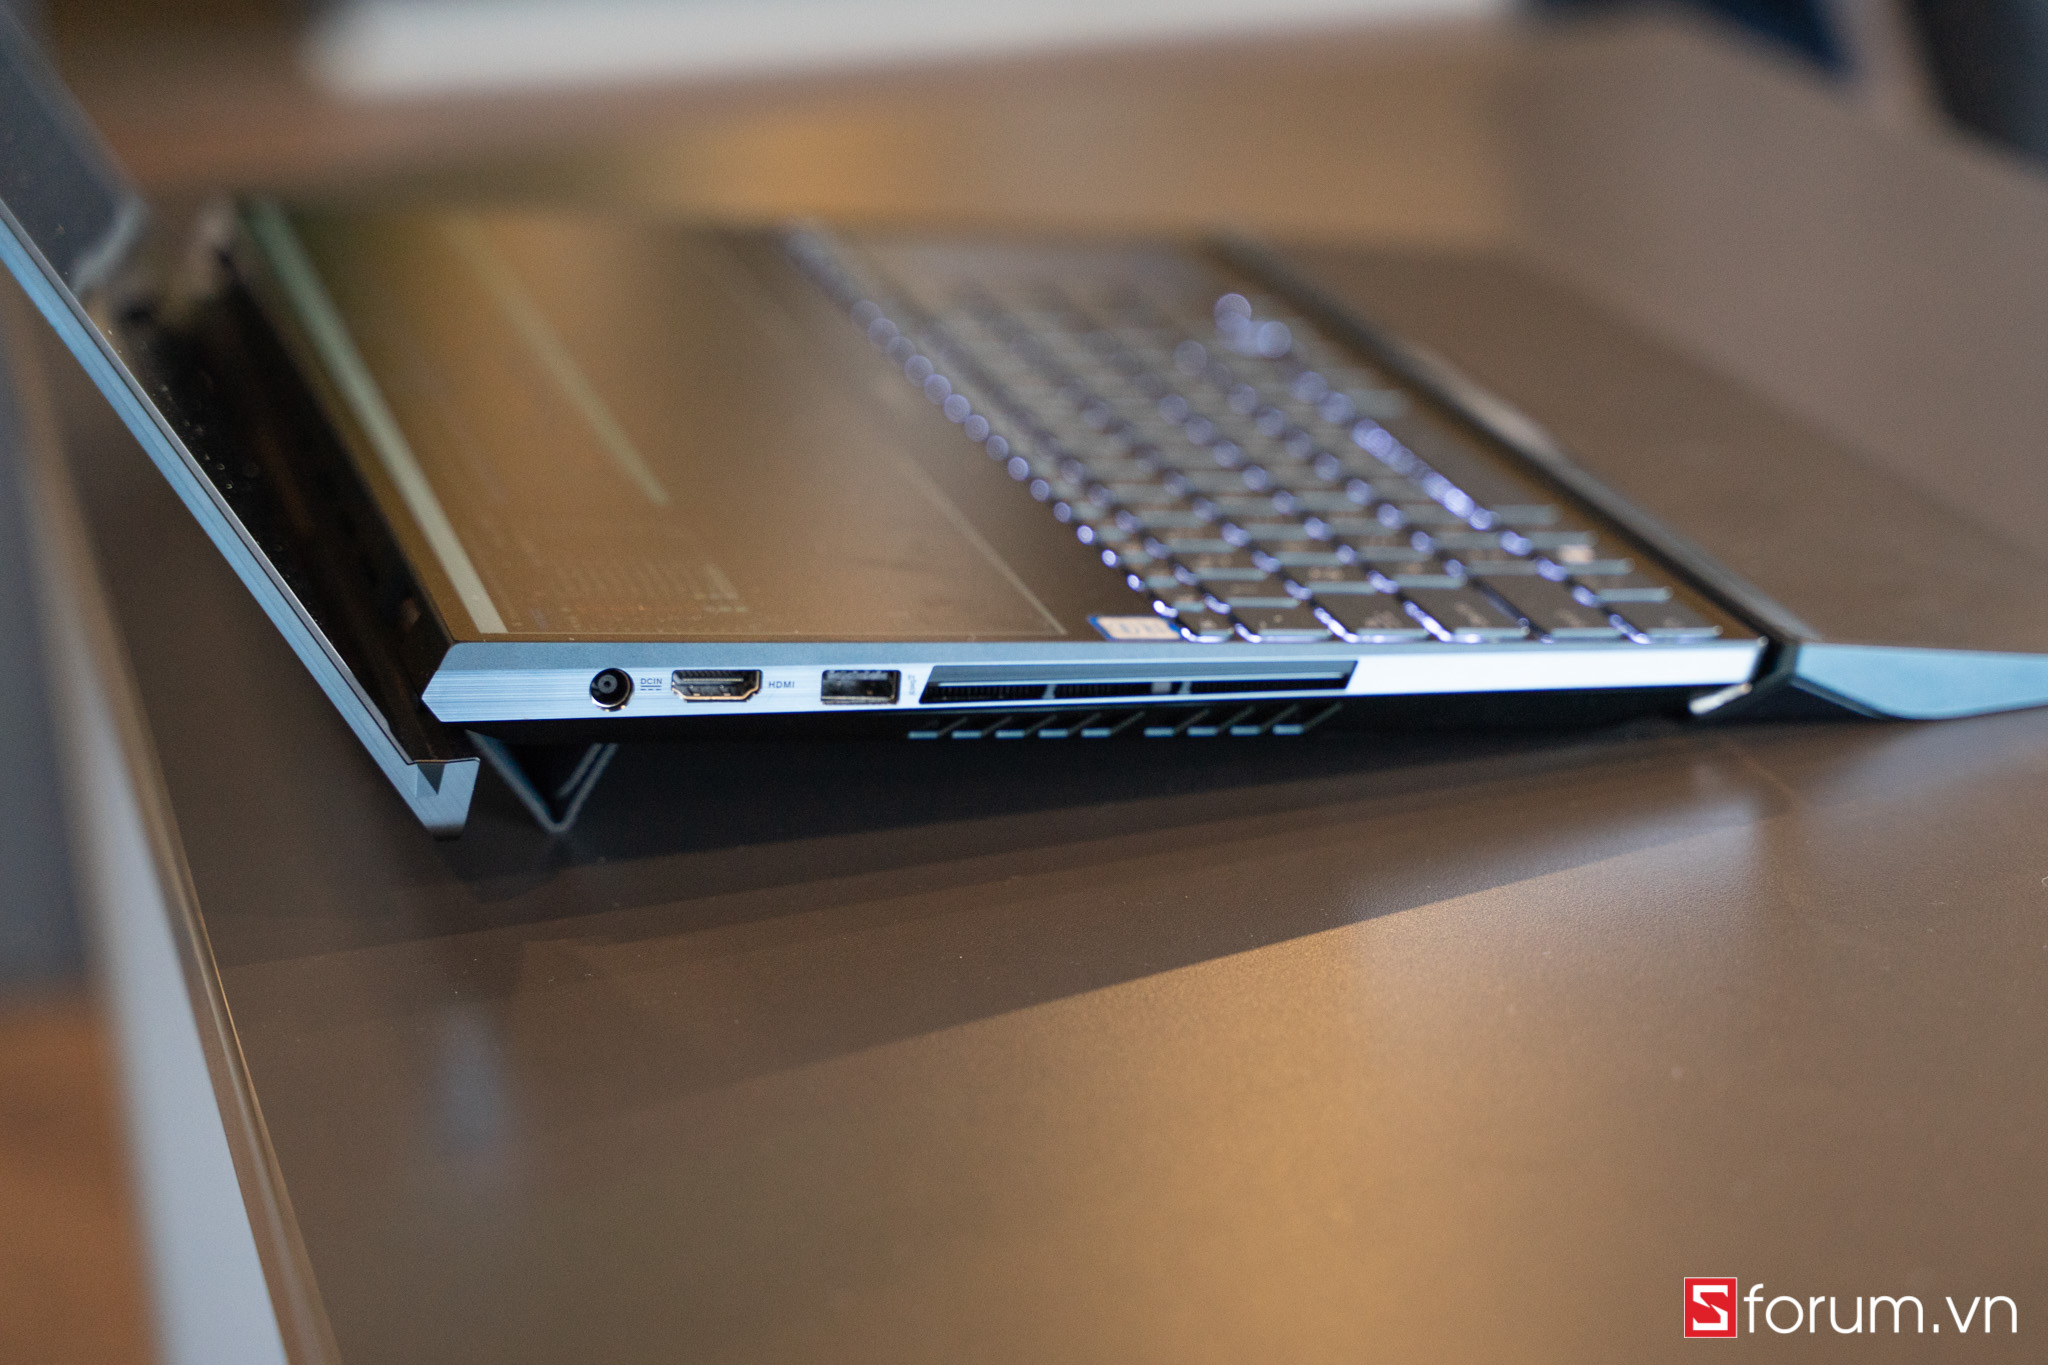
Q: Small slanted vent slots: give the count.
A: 9